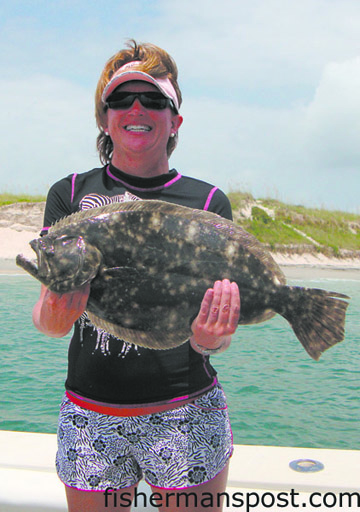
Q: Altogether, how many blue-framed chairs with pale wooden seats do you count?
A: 0